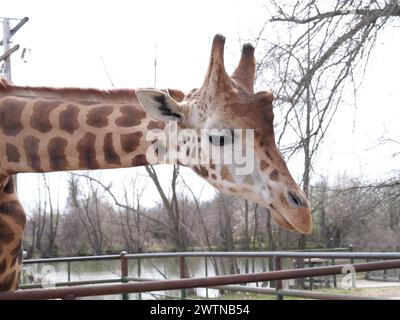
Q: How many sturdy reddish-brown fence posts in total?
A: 3